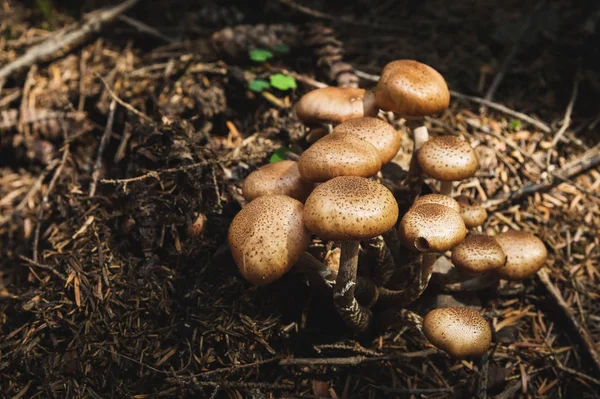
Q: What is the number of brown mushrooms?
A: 14